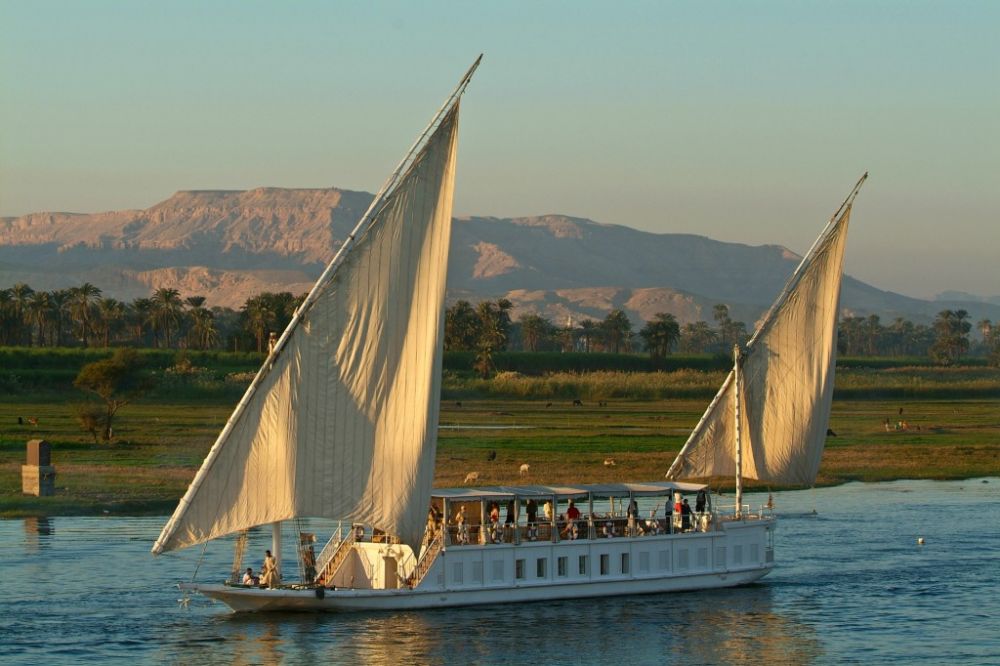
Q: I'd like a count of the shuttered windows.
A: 10